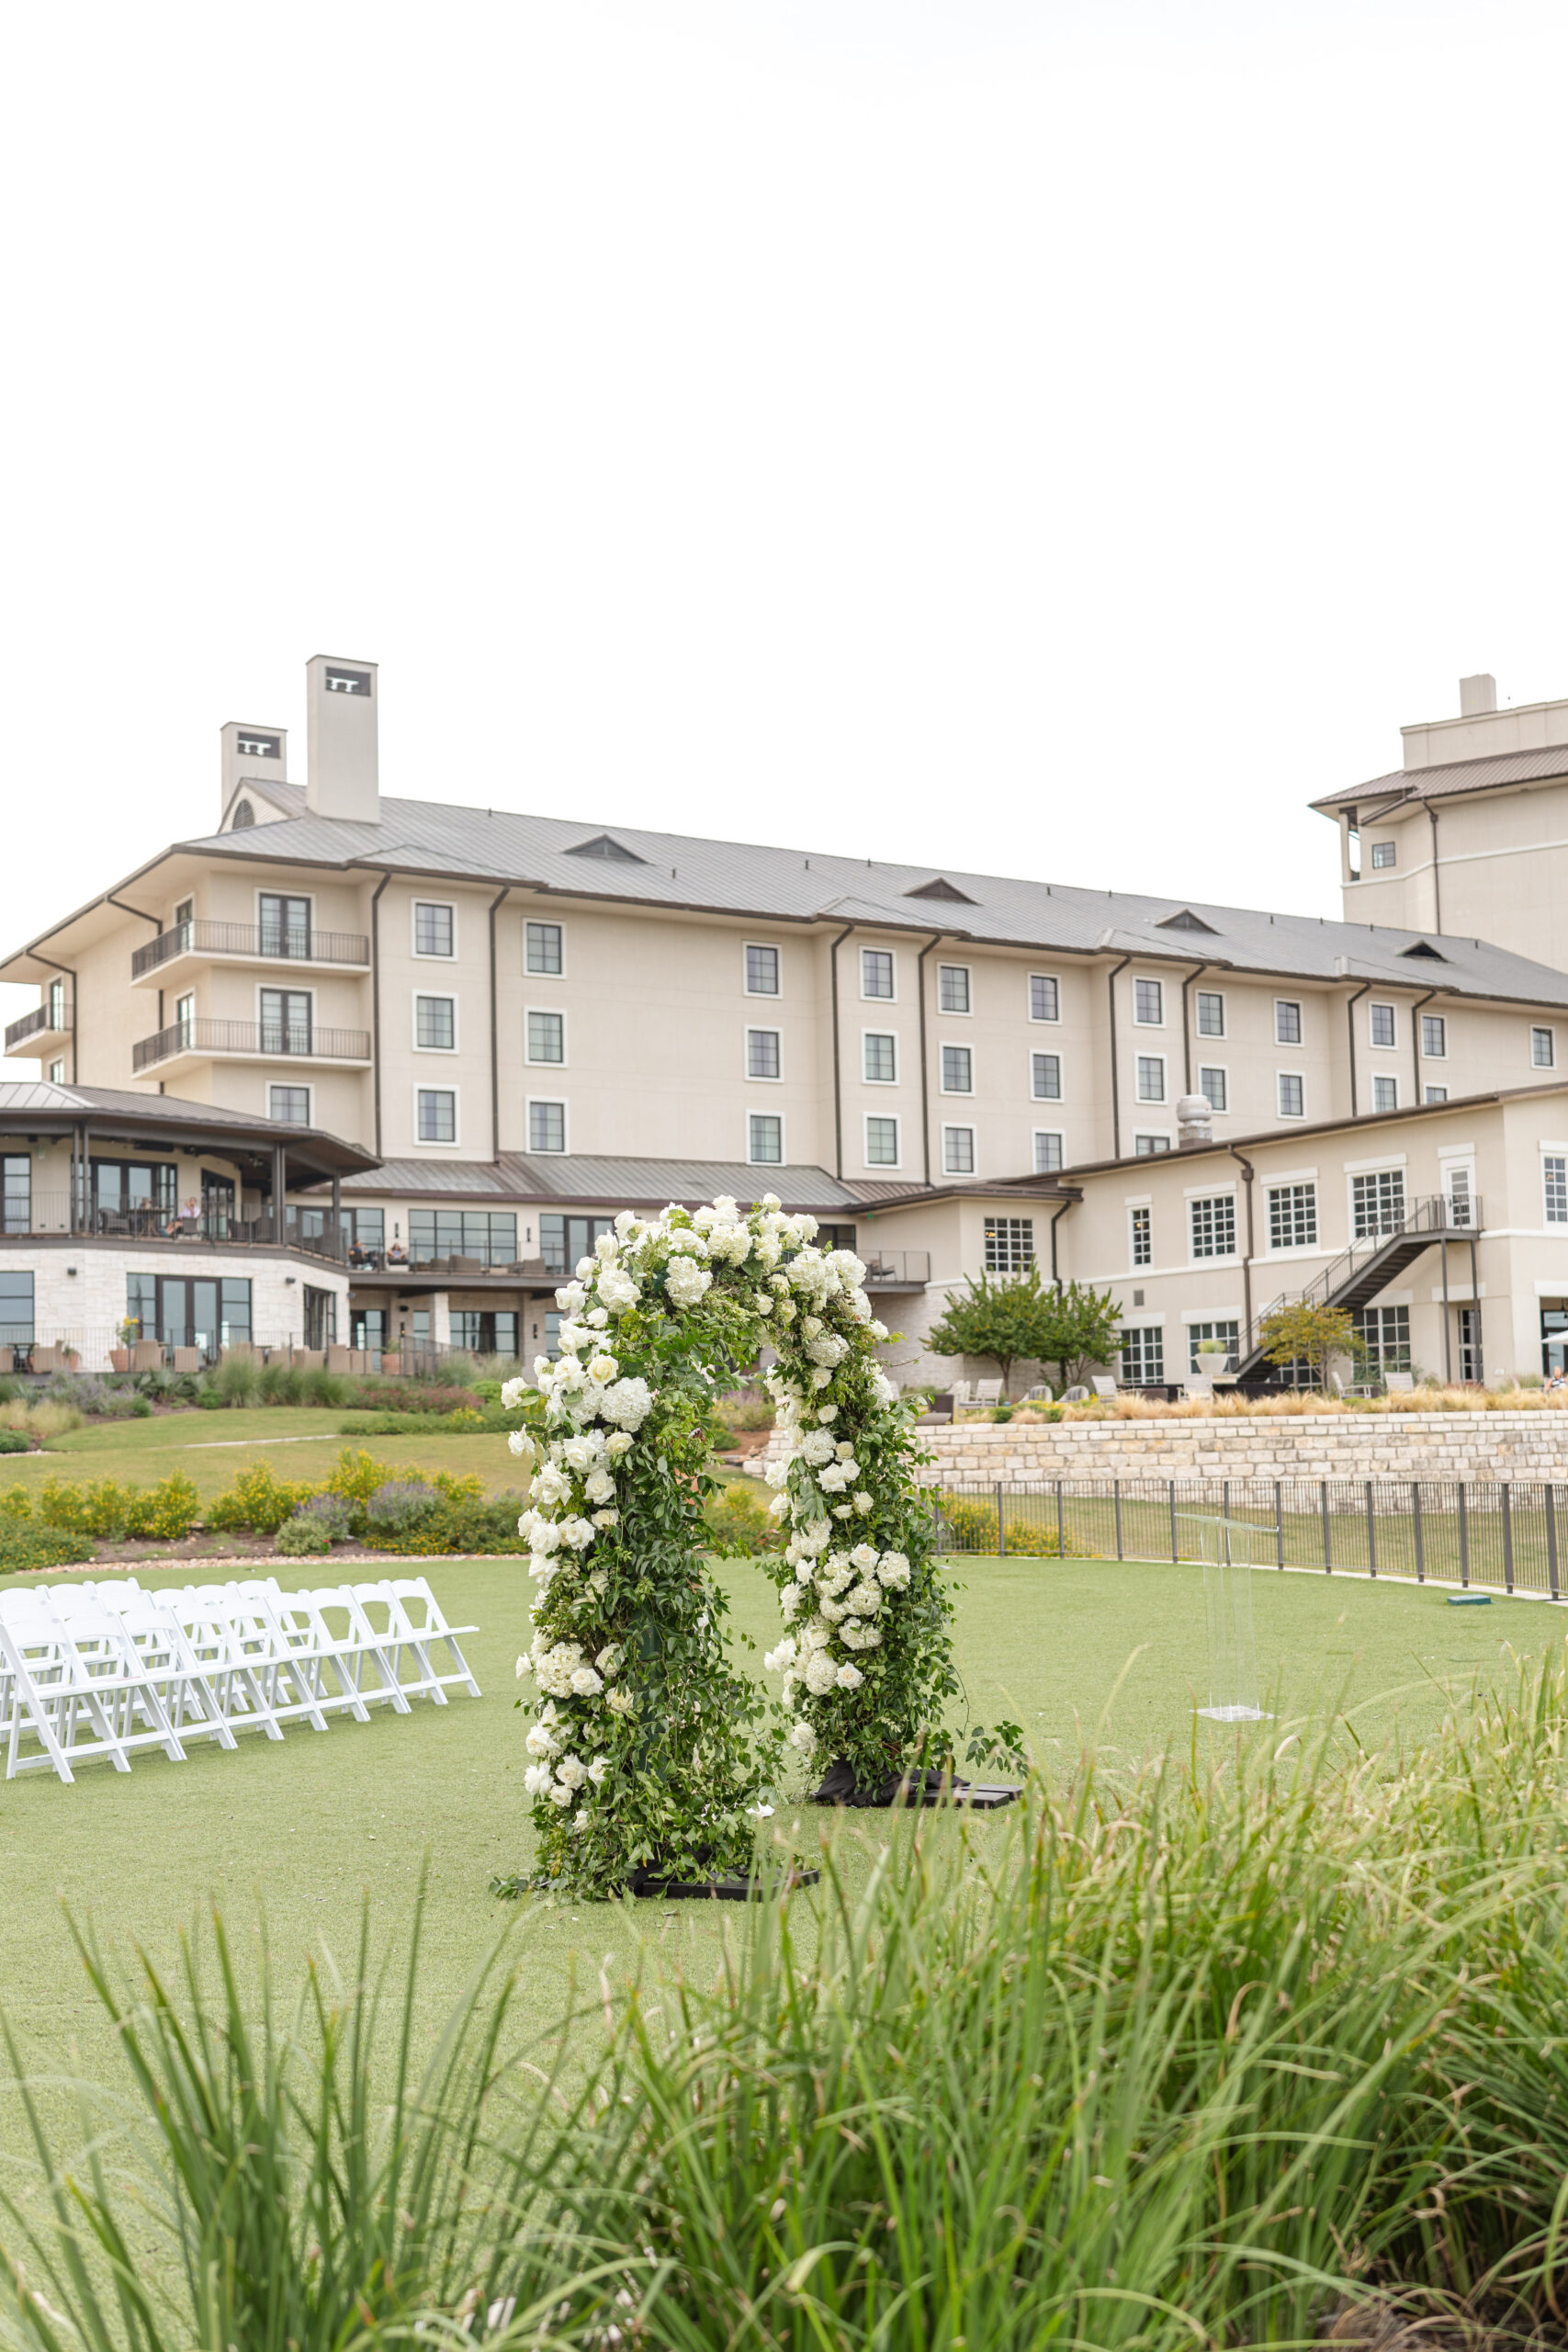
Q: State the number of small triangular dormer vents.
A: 4